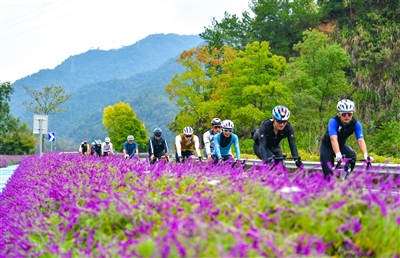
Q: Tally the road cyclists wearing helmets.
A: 11